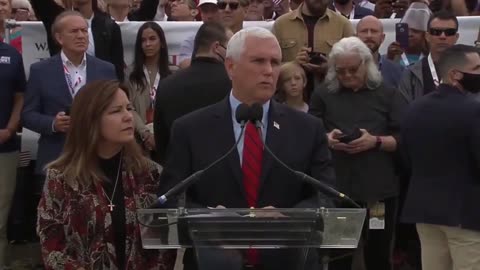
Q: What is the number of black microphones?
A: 2